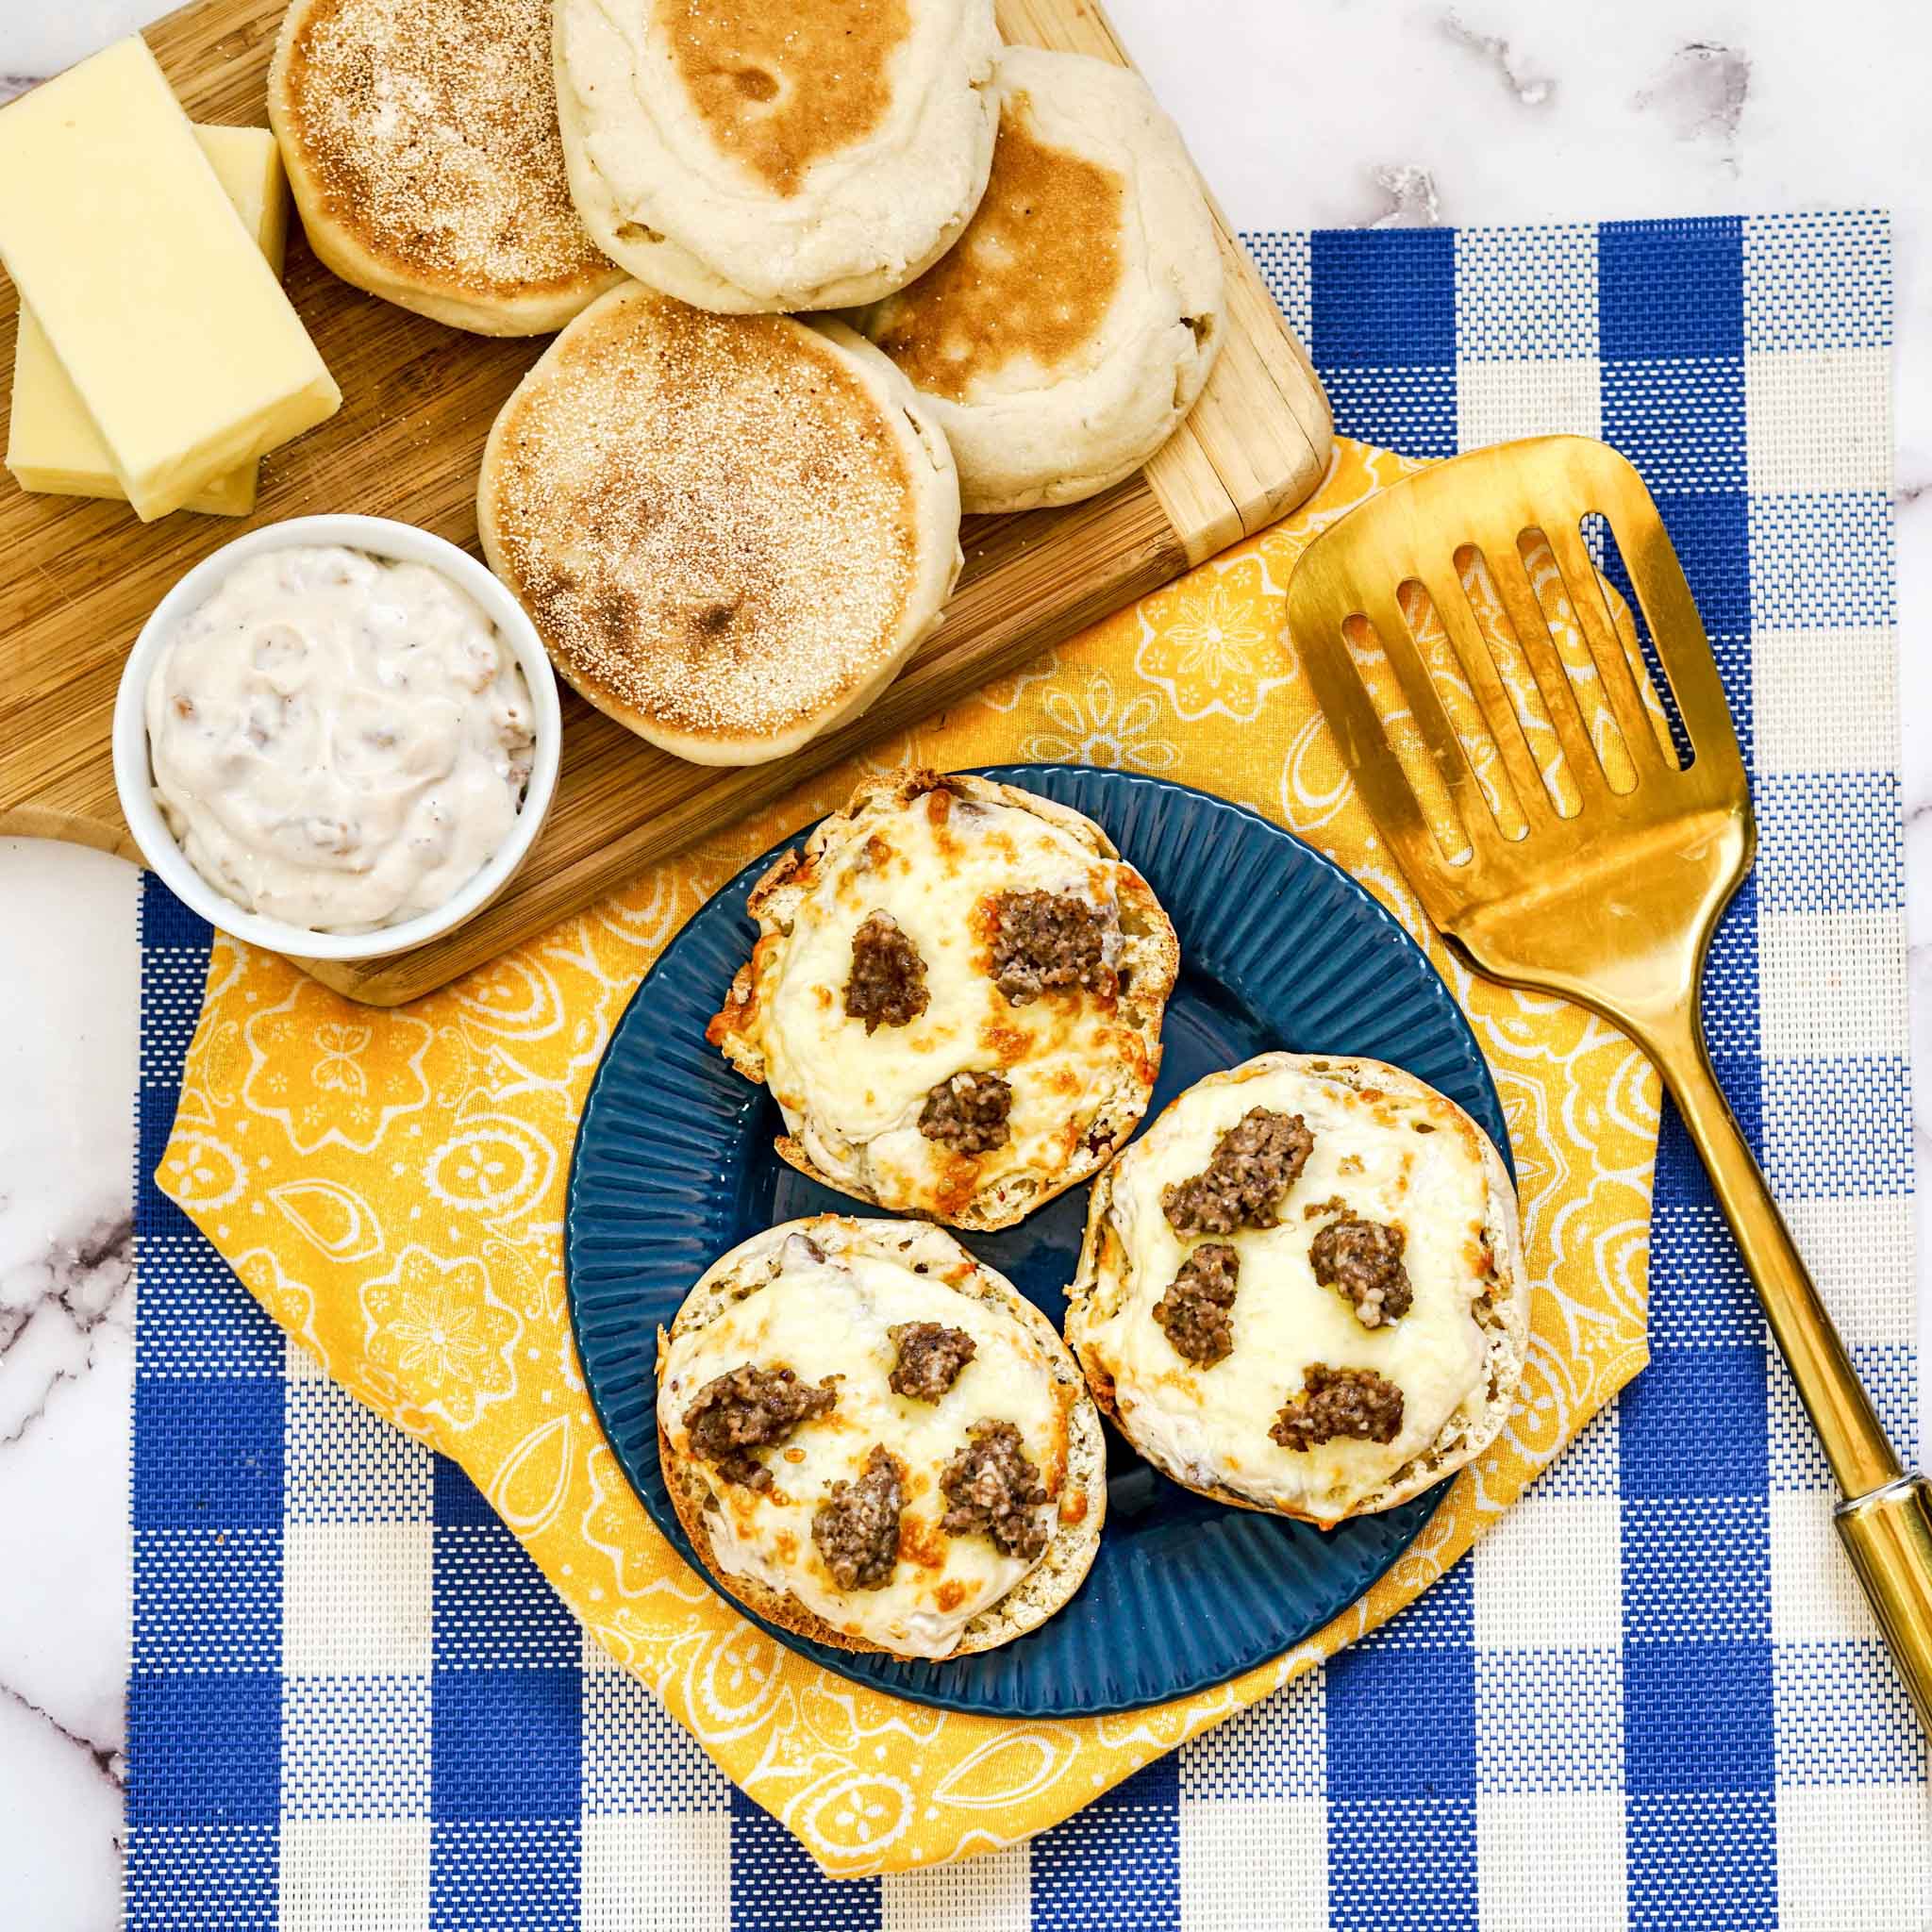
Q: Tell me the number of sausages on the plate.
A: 11